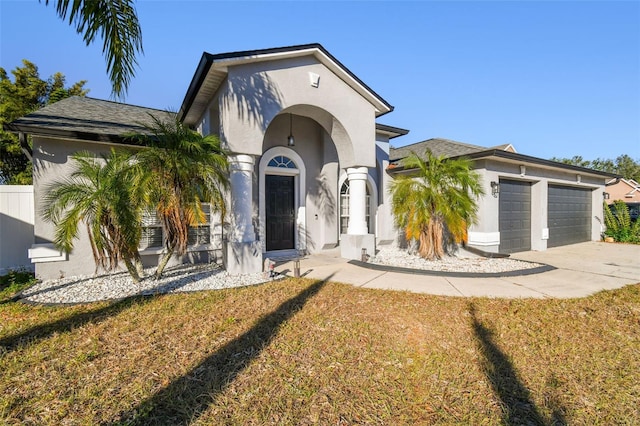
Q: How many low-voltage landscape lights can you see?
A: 2